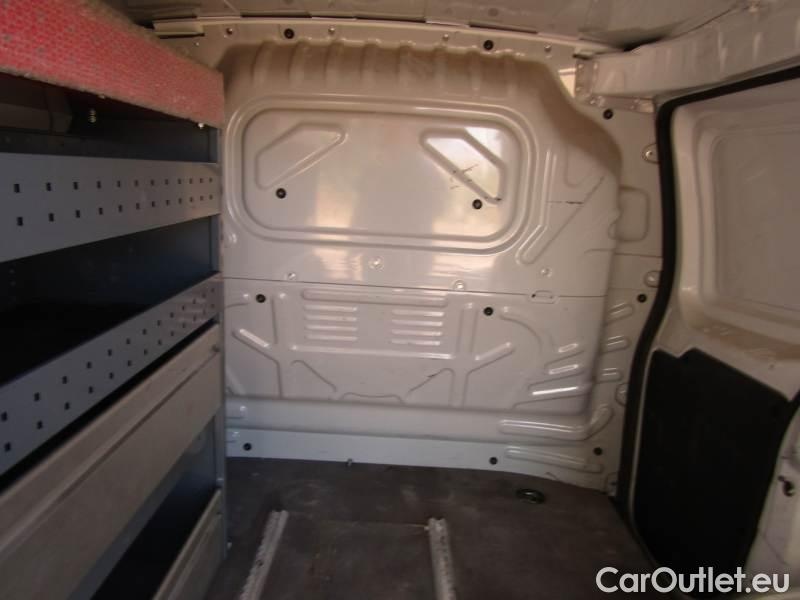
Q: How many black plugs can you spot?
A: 11